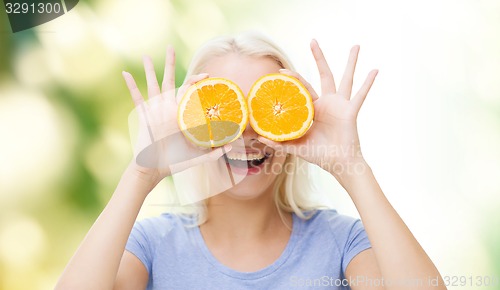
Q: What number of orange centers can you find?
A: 2